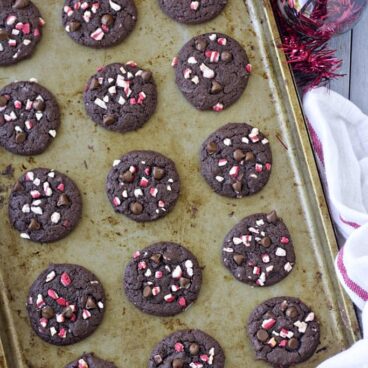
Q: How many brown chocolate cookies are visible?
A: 15